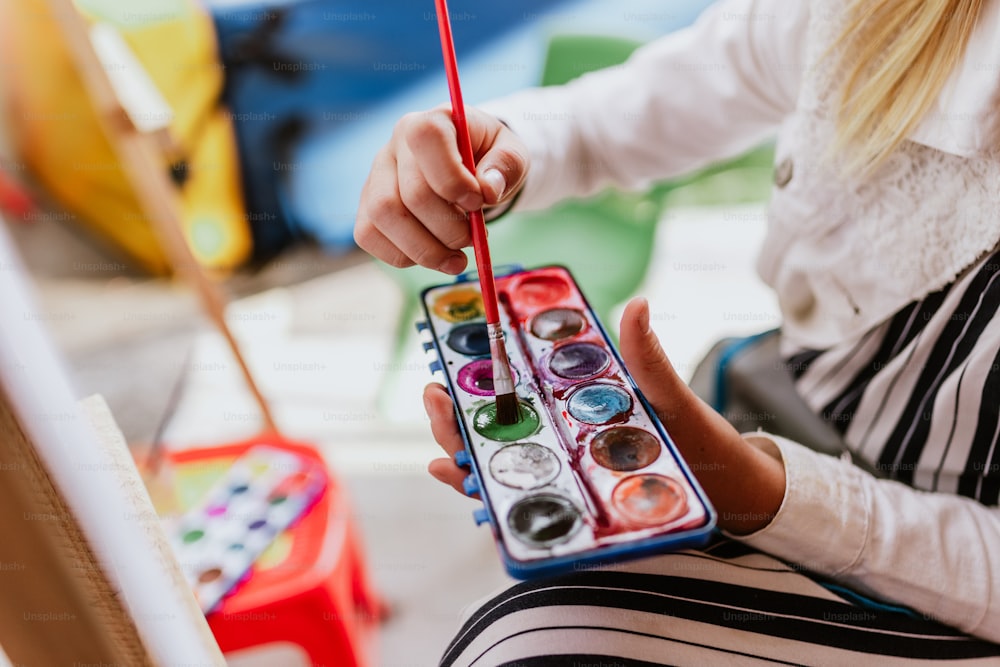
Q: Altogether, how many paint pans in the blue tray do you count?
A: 12